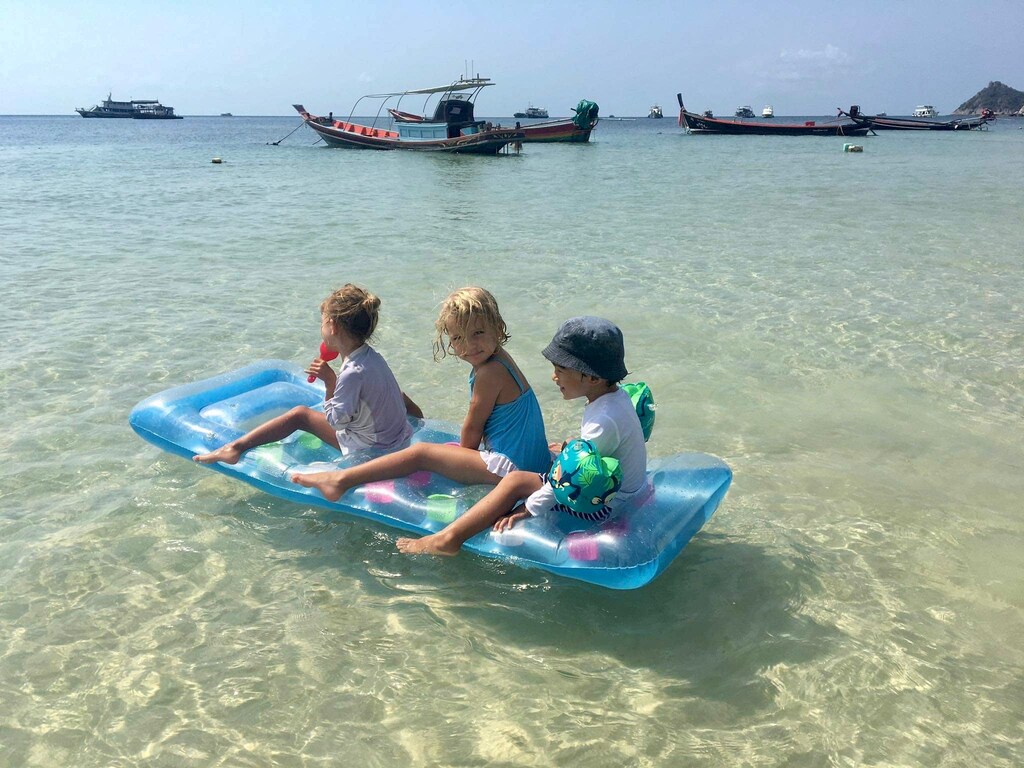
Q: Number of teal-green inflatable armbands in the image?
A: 2